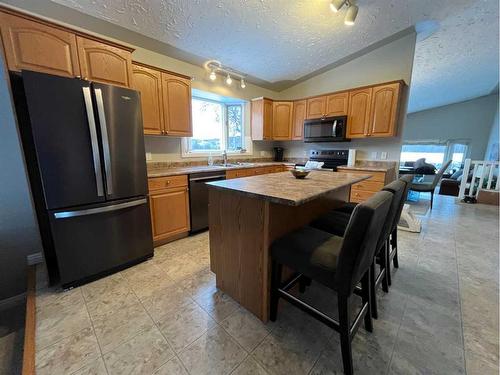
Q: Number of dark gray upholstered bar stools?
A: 3